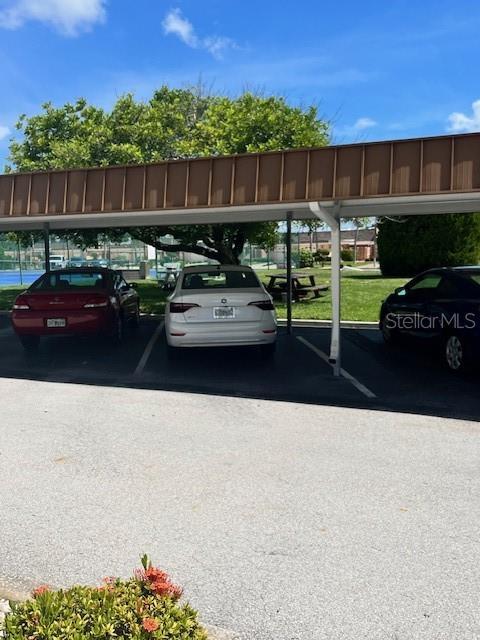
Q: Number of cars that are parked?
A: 3